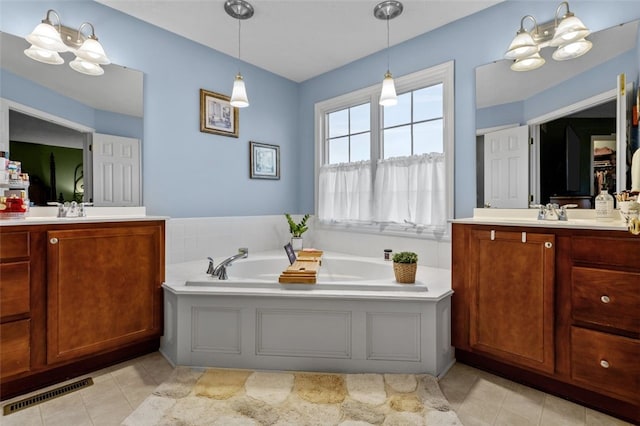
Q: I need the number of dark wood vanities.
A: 2